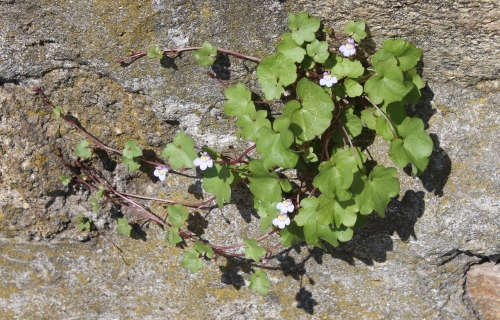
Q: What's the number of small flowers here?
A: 6